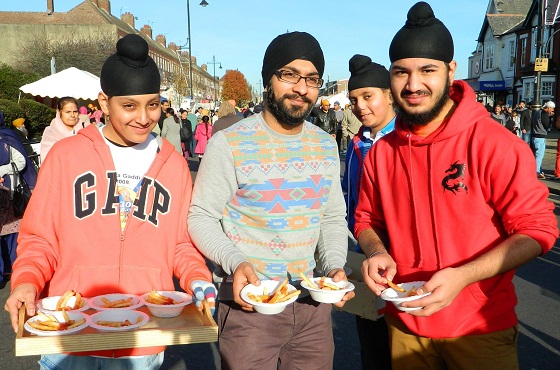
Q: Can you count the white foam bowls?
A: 8